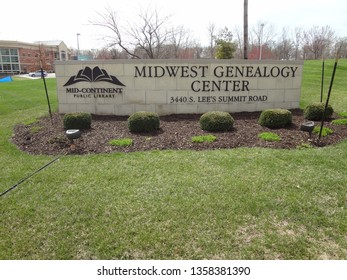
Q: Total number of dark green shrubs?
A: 5